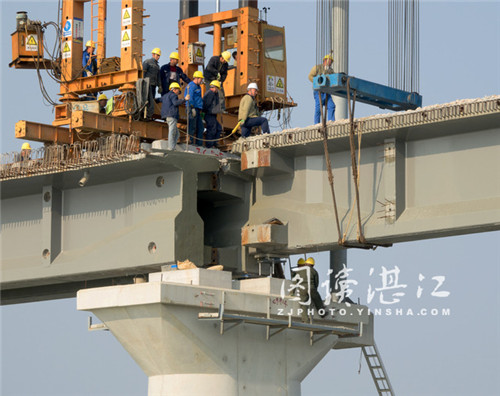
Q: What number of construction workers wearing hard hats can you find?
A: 13